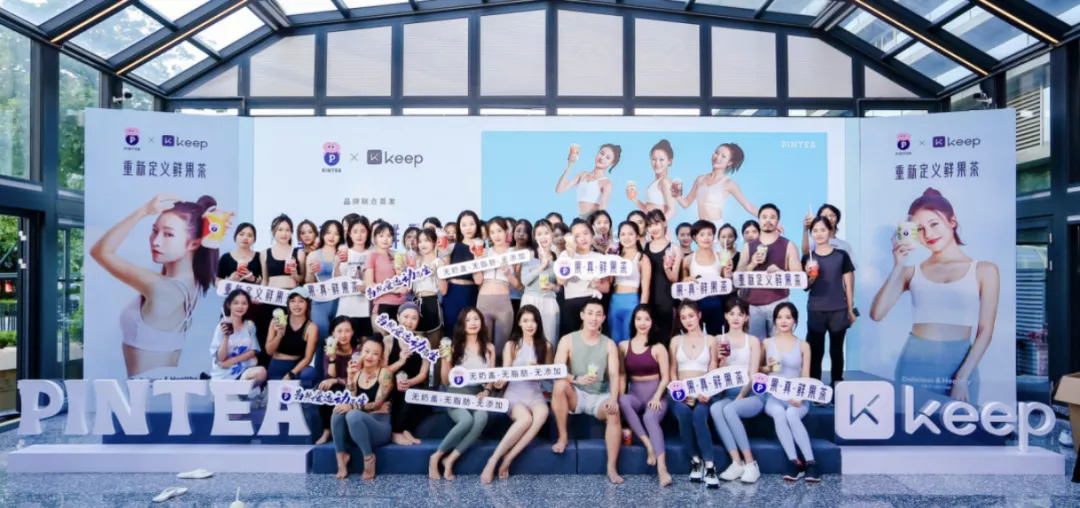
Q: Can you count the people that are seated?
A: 12